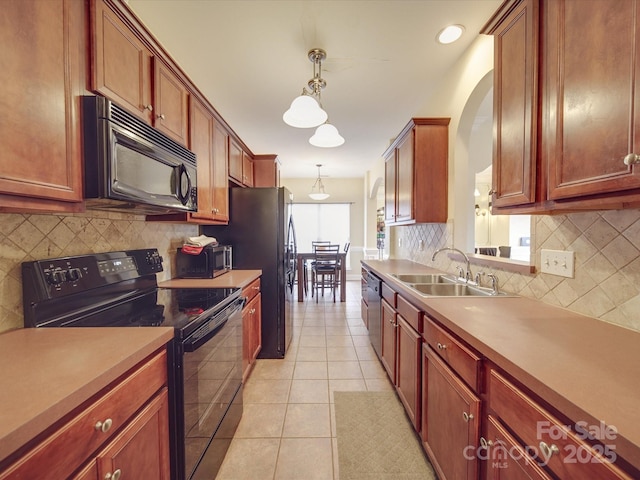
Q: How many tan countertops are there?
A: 3